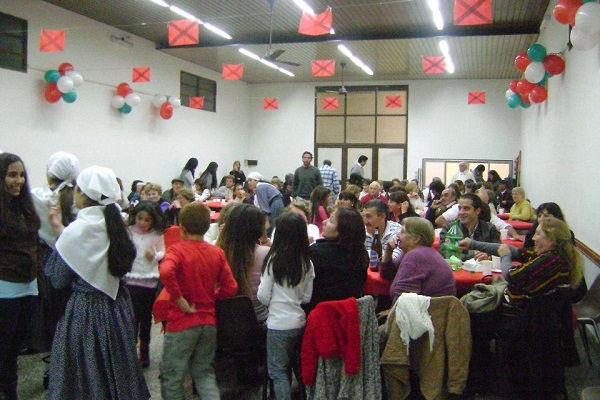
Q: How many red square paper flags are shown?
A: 13